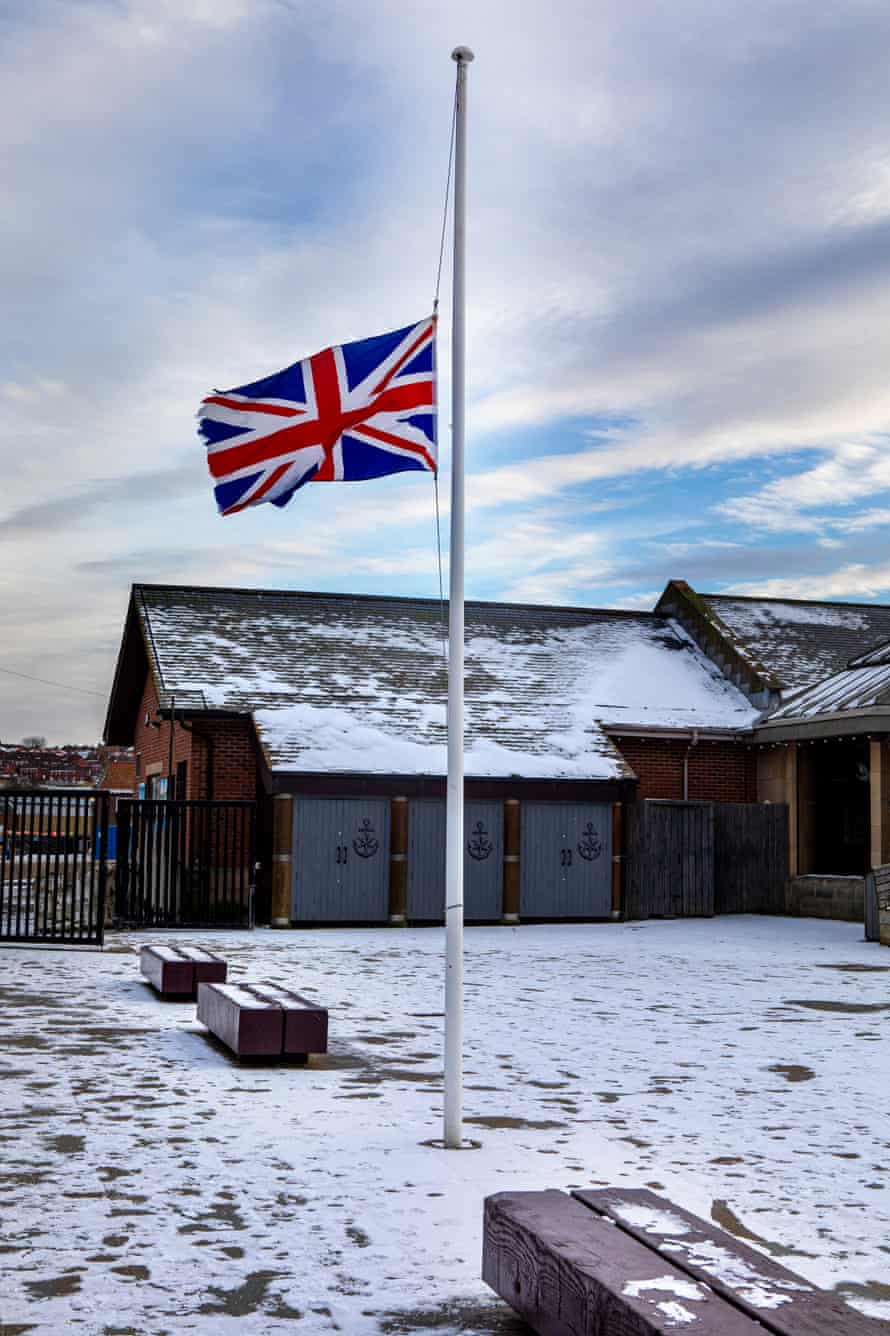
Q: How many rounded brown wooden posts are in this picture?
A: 4